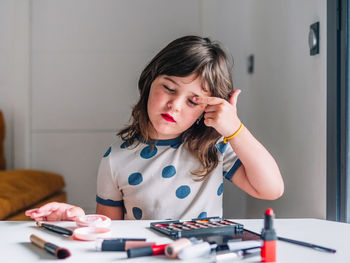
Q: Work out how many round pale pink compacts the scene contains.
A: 2